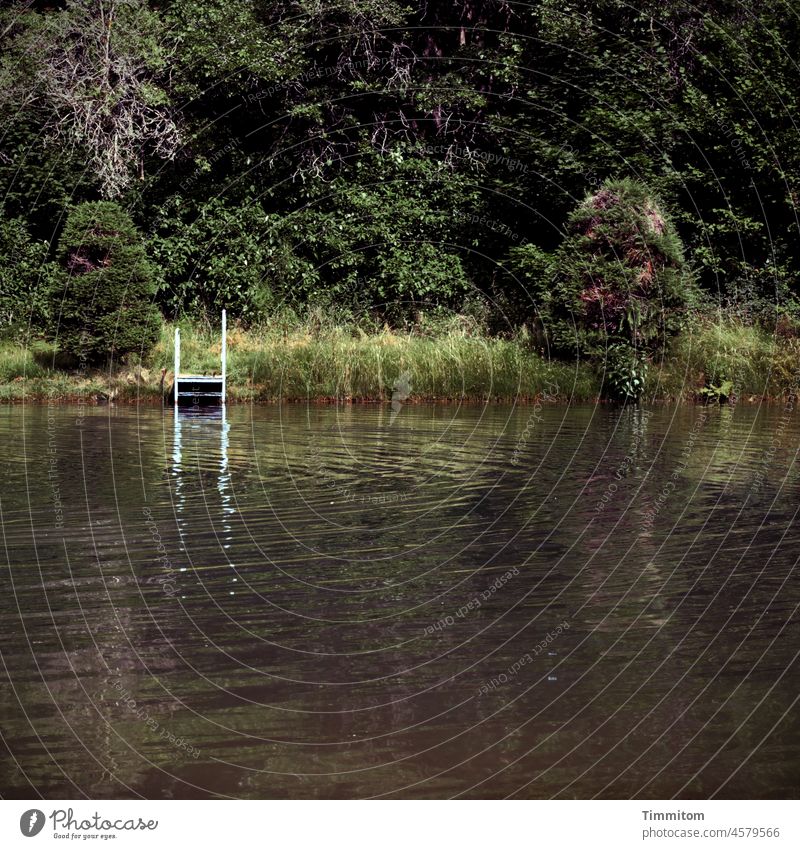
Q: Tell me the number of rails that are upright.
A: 2